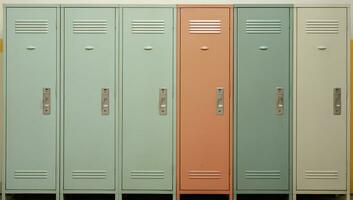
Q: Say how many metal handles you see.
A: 6